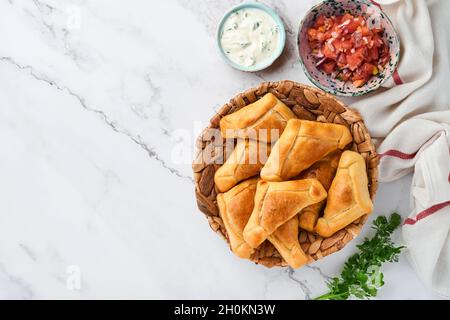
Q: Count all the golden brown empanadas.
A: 8